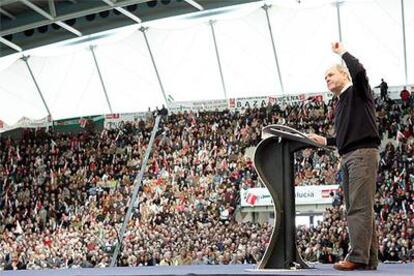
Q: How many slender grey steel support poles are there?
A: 7